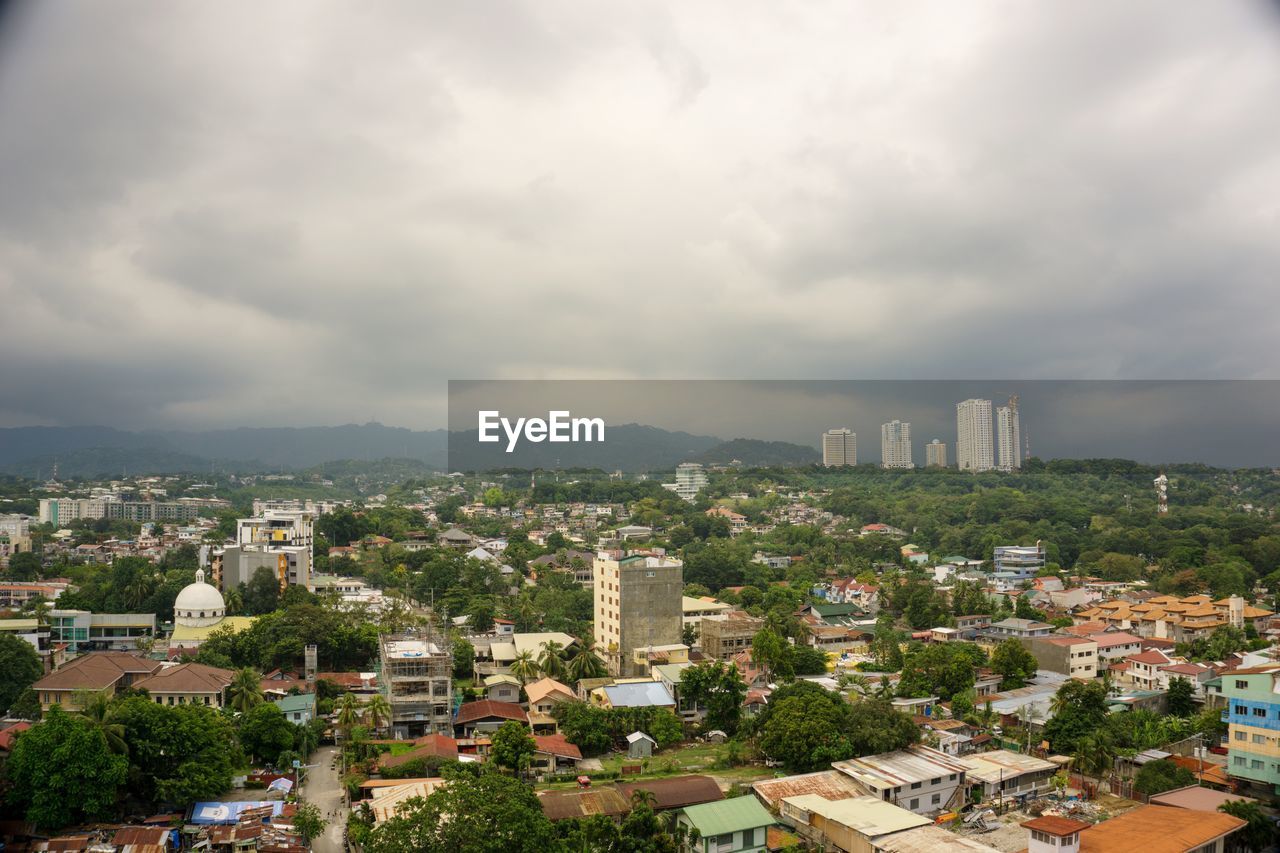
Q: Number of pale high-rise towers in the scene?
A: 5